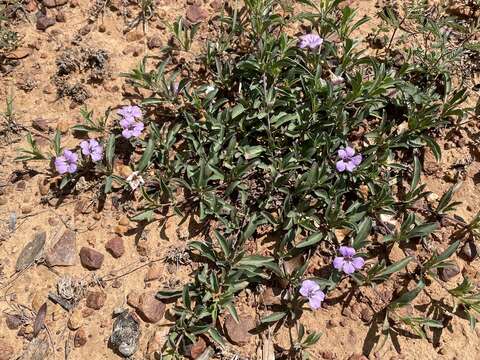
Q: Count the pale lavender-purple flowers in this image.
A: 8